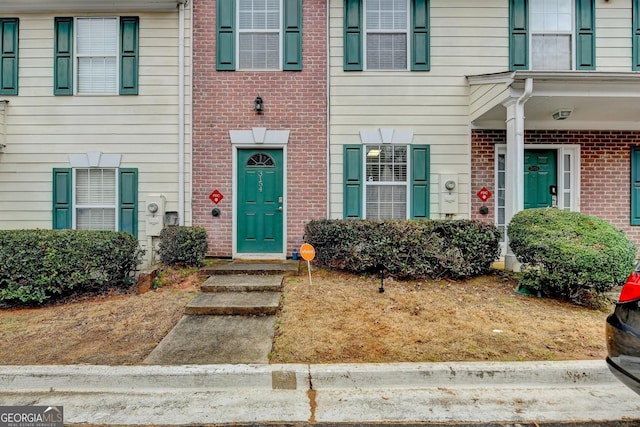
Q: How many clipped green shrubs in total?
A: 4